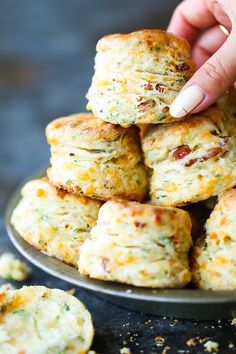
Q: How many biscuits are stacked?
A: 6